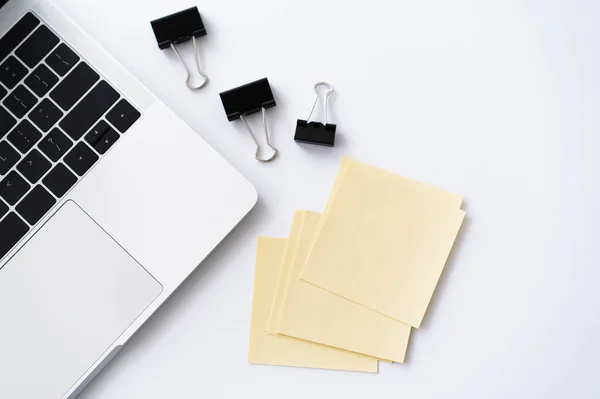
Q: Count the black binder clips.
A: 3